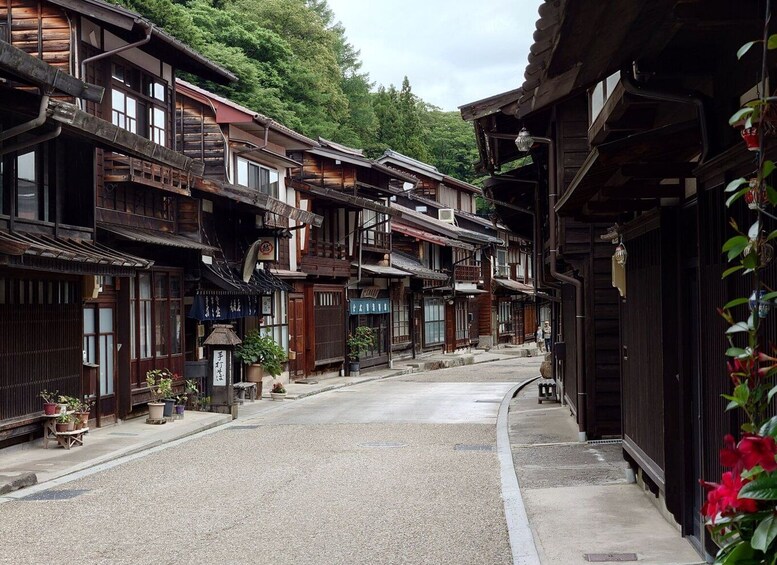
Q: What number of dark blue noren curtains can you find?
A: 1